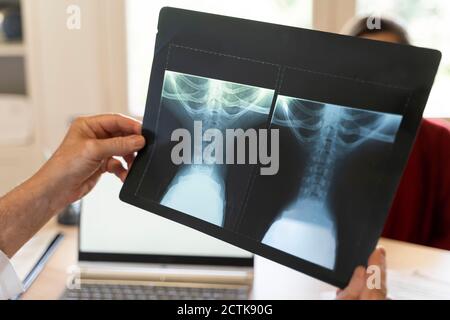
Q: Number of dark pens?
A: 1